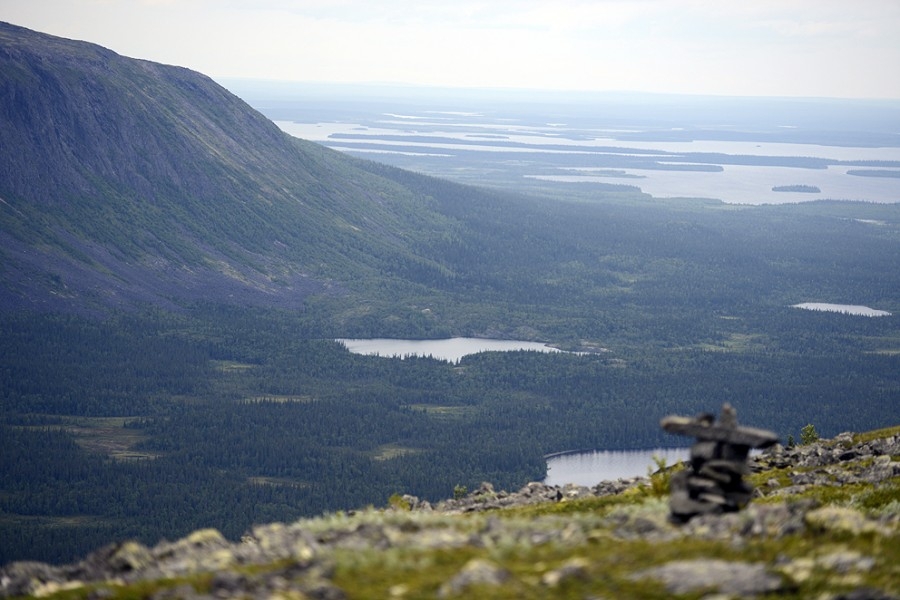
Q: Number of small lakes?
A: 3